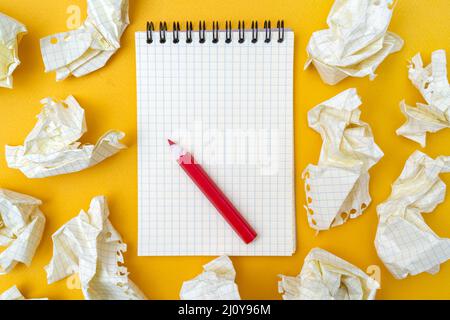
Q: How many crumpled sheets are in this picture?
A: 12